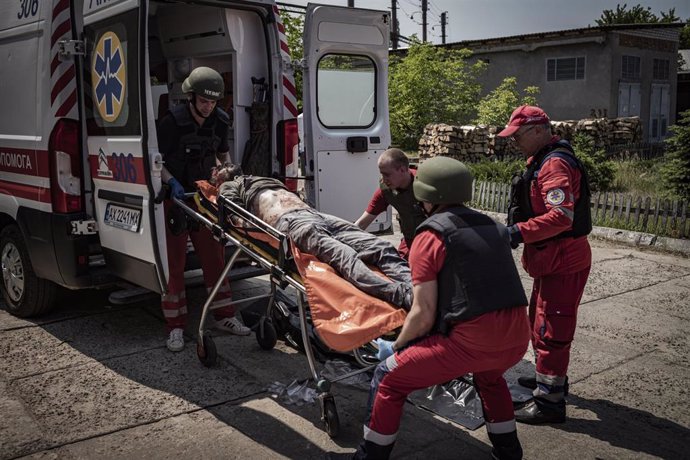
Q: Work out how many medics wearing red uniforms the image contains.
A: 4